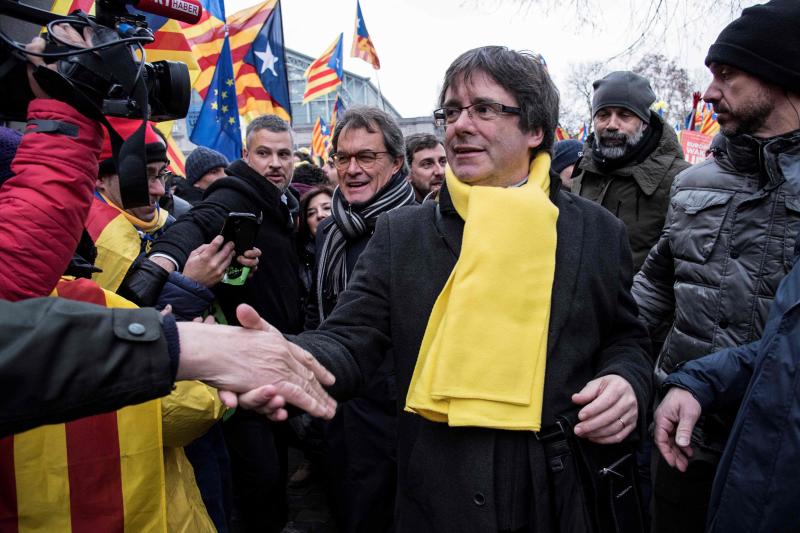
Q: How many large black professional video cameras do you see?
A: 1